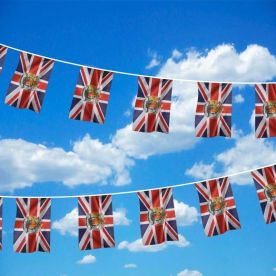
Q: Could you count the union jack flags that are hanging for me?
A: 12